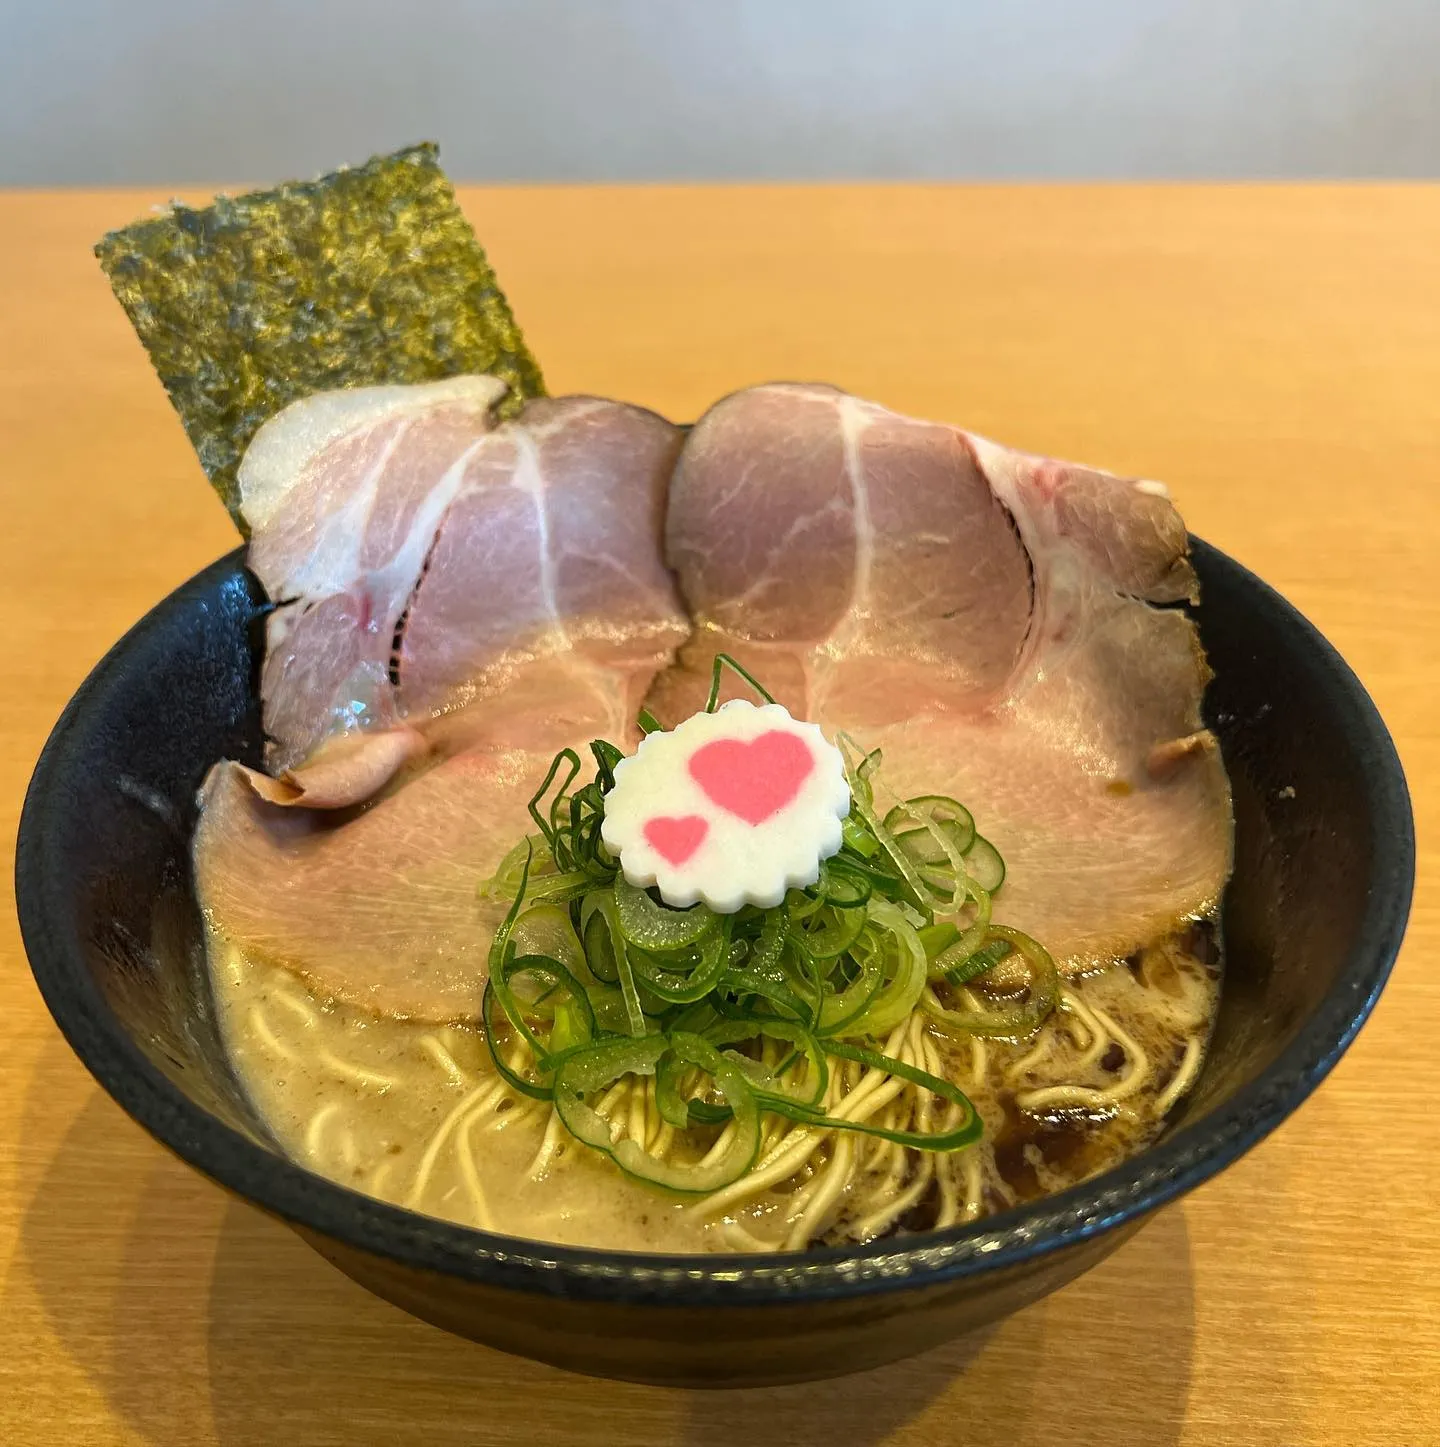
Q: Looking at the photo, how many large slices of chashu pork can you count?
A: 2